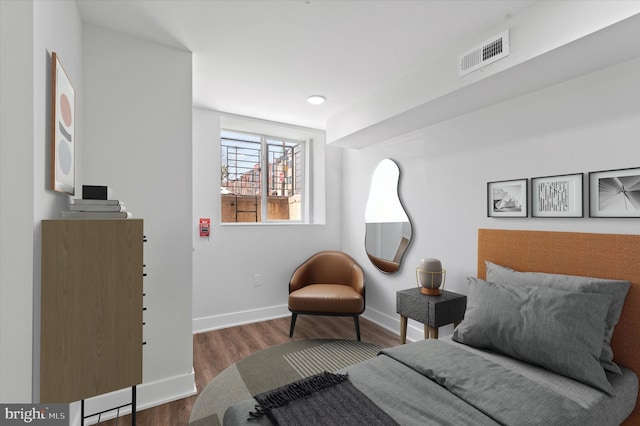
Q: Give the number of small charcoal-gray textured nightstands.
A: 1